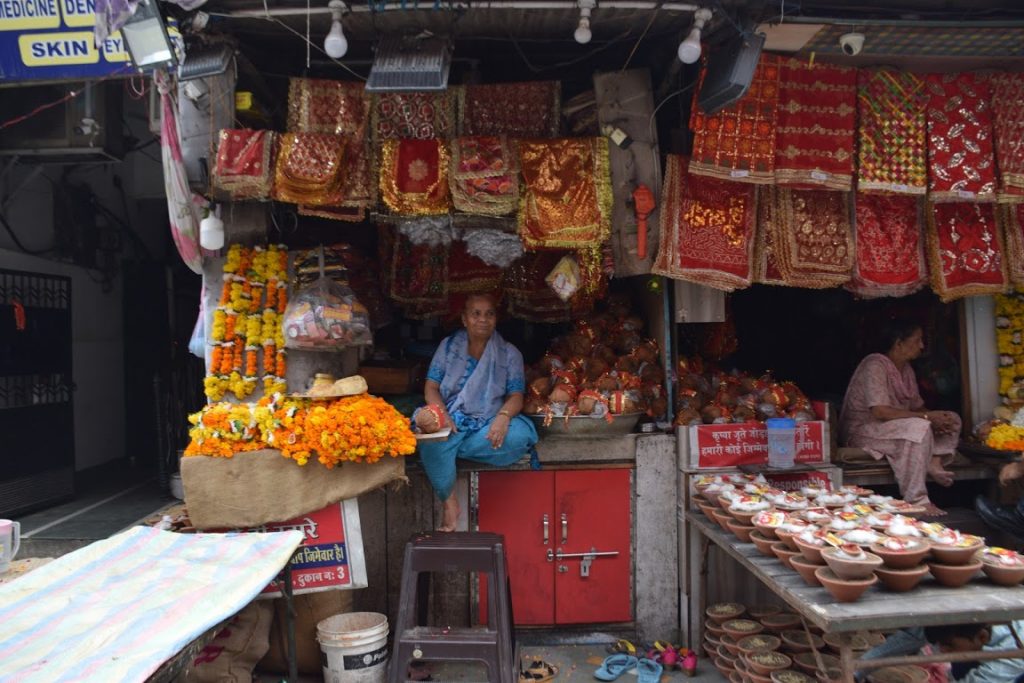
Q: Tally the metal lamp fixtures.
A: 4